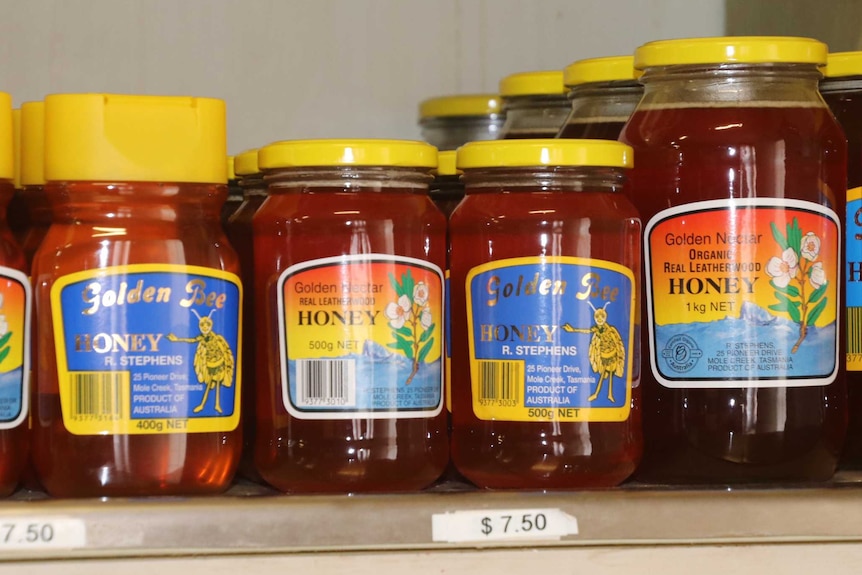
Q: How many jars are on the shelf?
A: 14